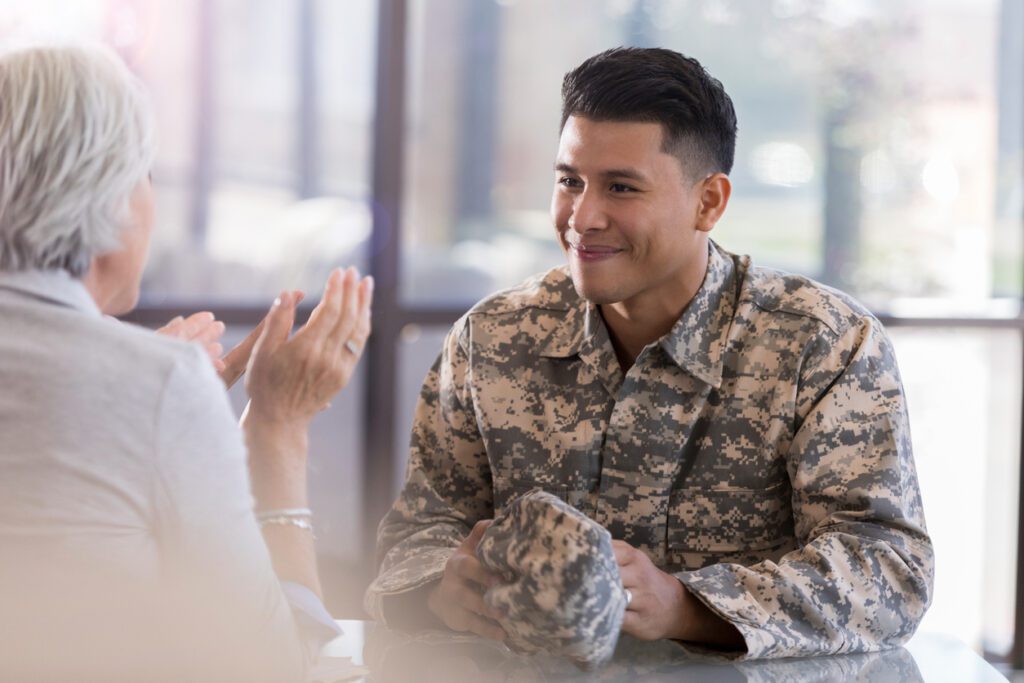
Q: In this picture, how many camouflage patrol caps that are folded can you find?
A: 1